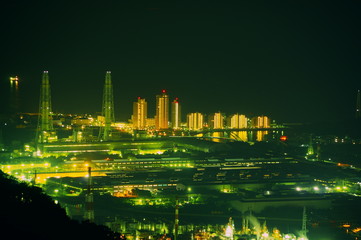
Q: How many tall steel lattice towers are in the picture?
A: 2